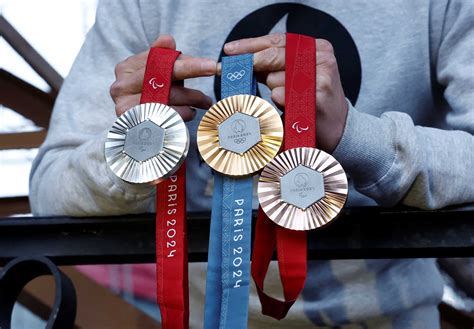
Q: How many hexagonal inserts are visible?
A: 3